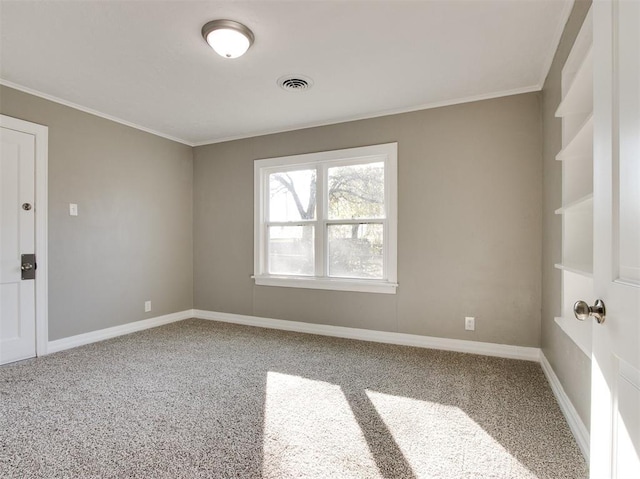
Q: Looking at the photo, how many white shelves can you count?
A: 5